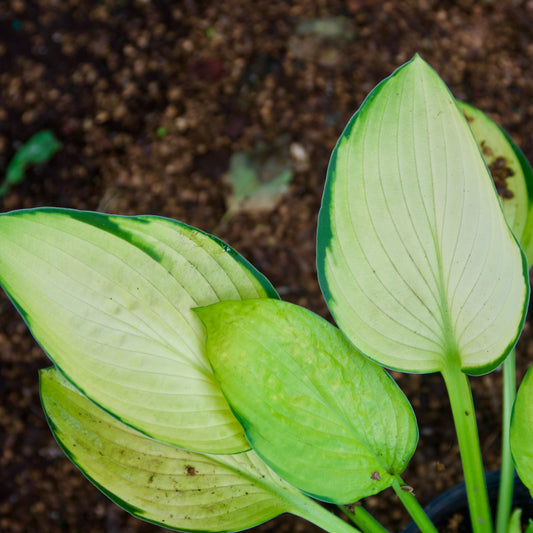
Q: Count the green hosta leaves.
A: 6